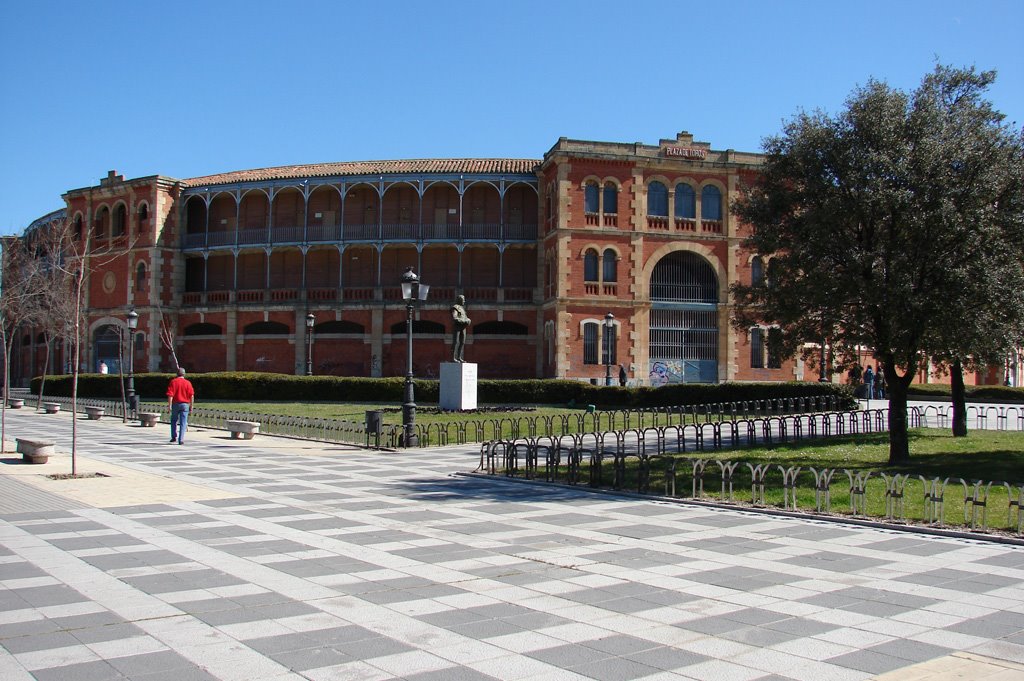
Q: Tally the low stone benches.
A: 6